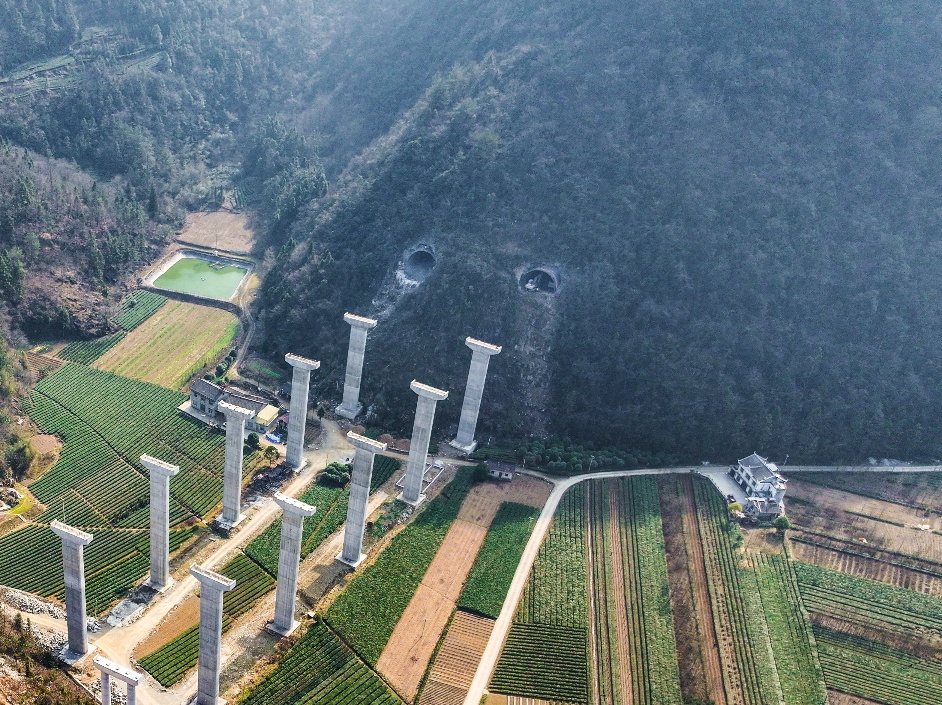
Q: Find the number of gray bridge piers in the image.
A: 11